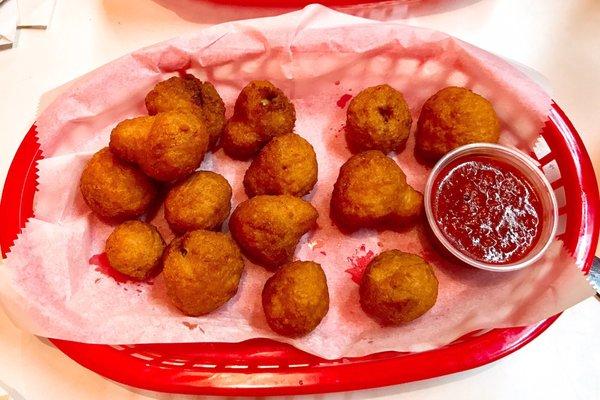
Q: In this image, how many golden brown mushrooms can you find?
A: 14